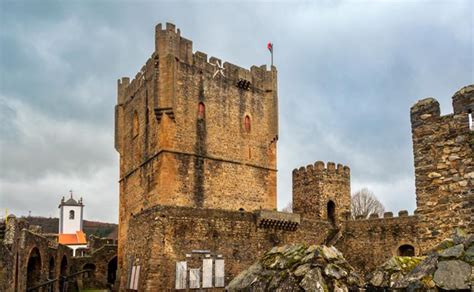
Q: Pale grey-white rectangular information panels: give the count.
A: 4